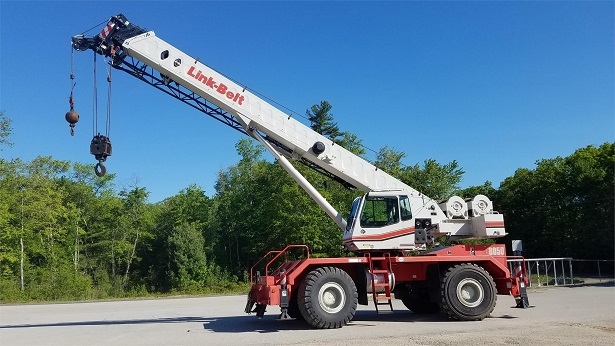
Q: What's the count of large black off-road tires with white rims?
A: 2